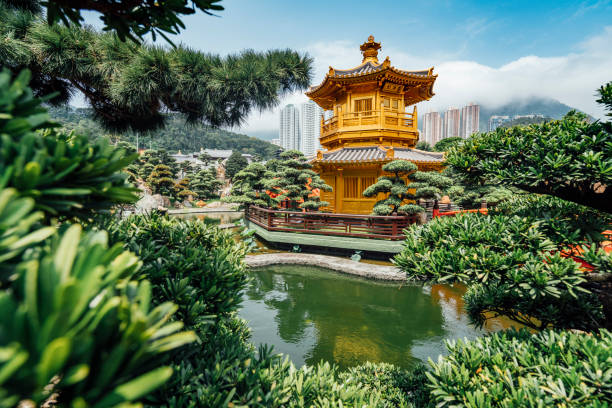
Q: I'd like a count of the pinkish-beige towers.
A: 3